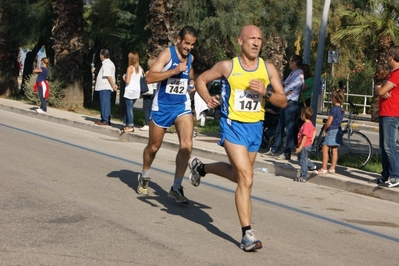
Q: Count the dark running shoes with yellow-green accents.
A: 2